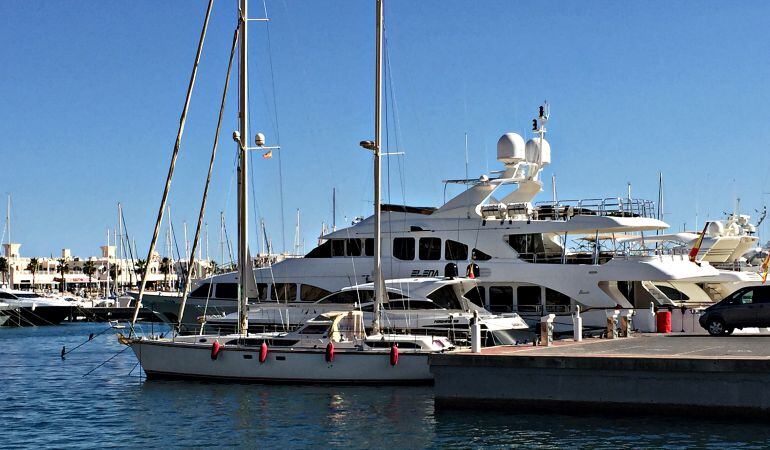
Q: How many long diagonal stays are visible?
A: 2